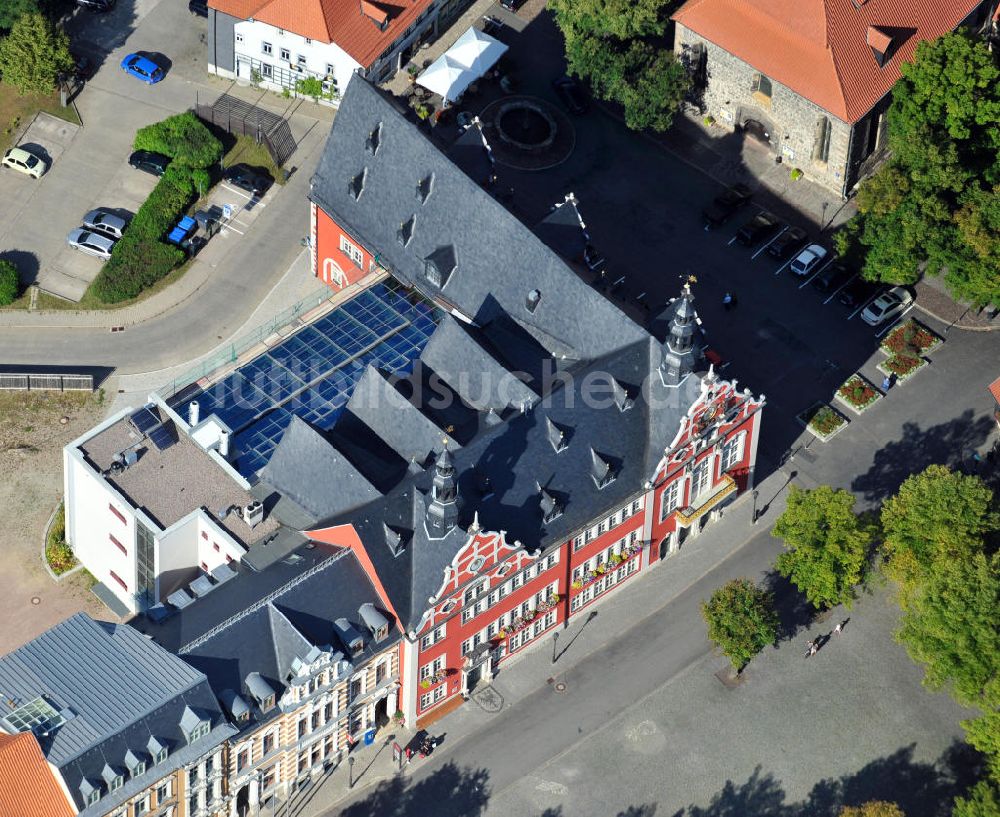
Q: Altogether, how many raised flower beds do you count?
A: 4